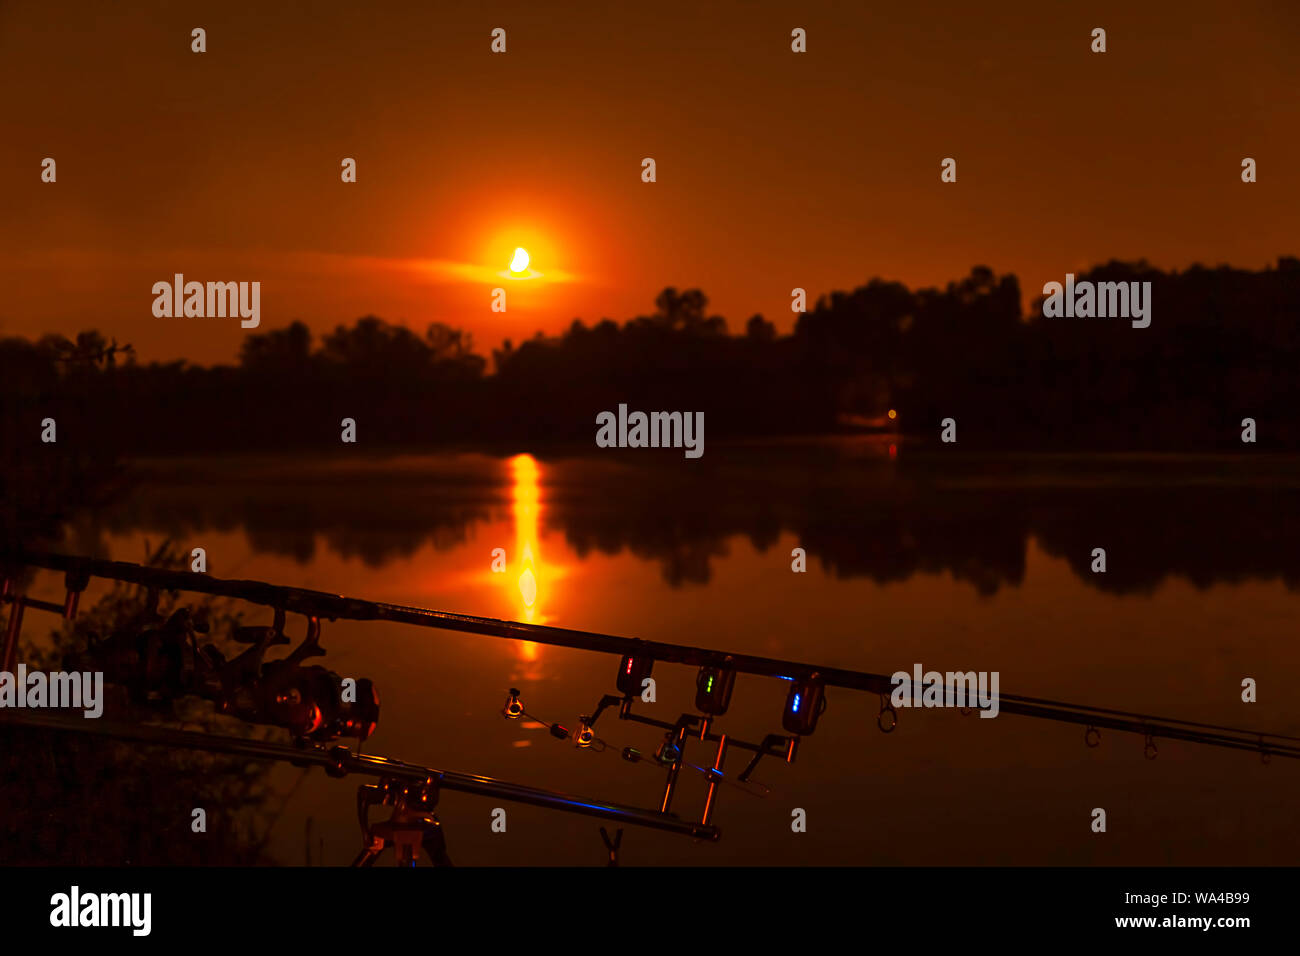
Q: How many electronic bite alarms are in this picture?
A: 3